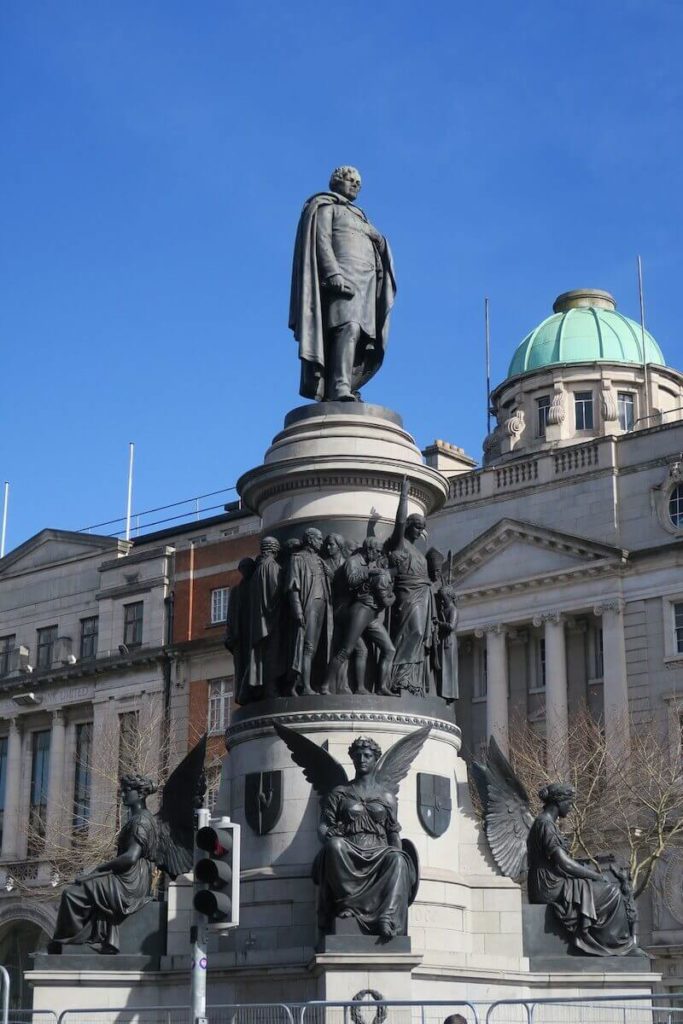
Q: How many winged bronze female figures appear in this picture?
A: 3